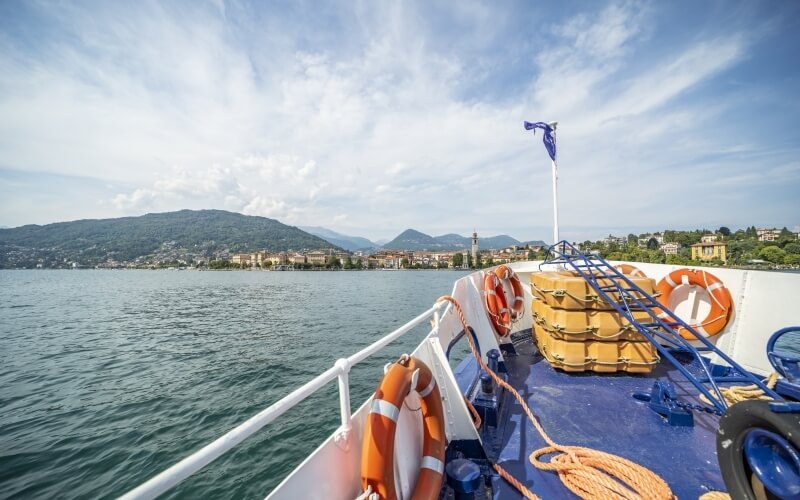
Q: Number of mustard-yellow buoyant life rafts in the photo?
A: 3